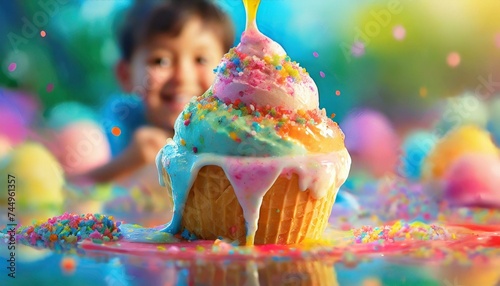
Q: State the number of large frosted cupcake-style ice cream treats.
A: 1